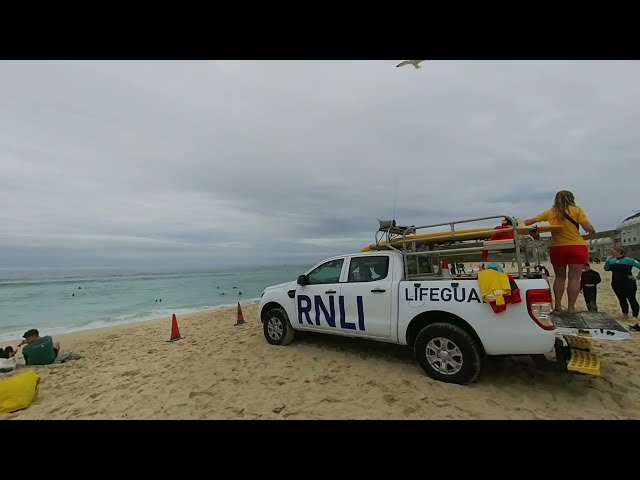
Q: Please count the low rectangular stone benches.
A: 0